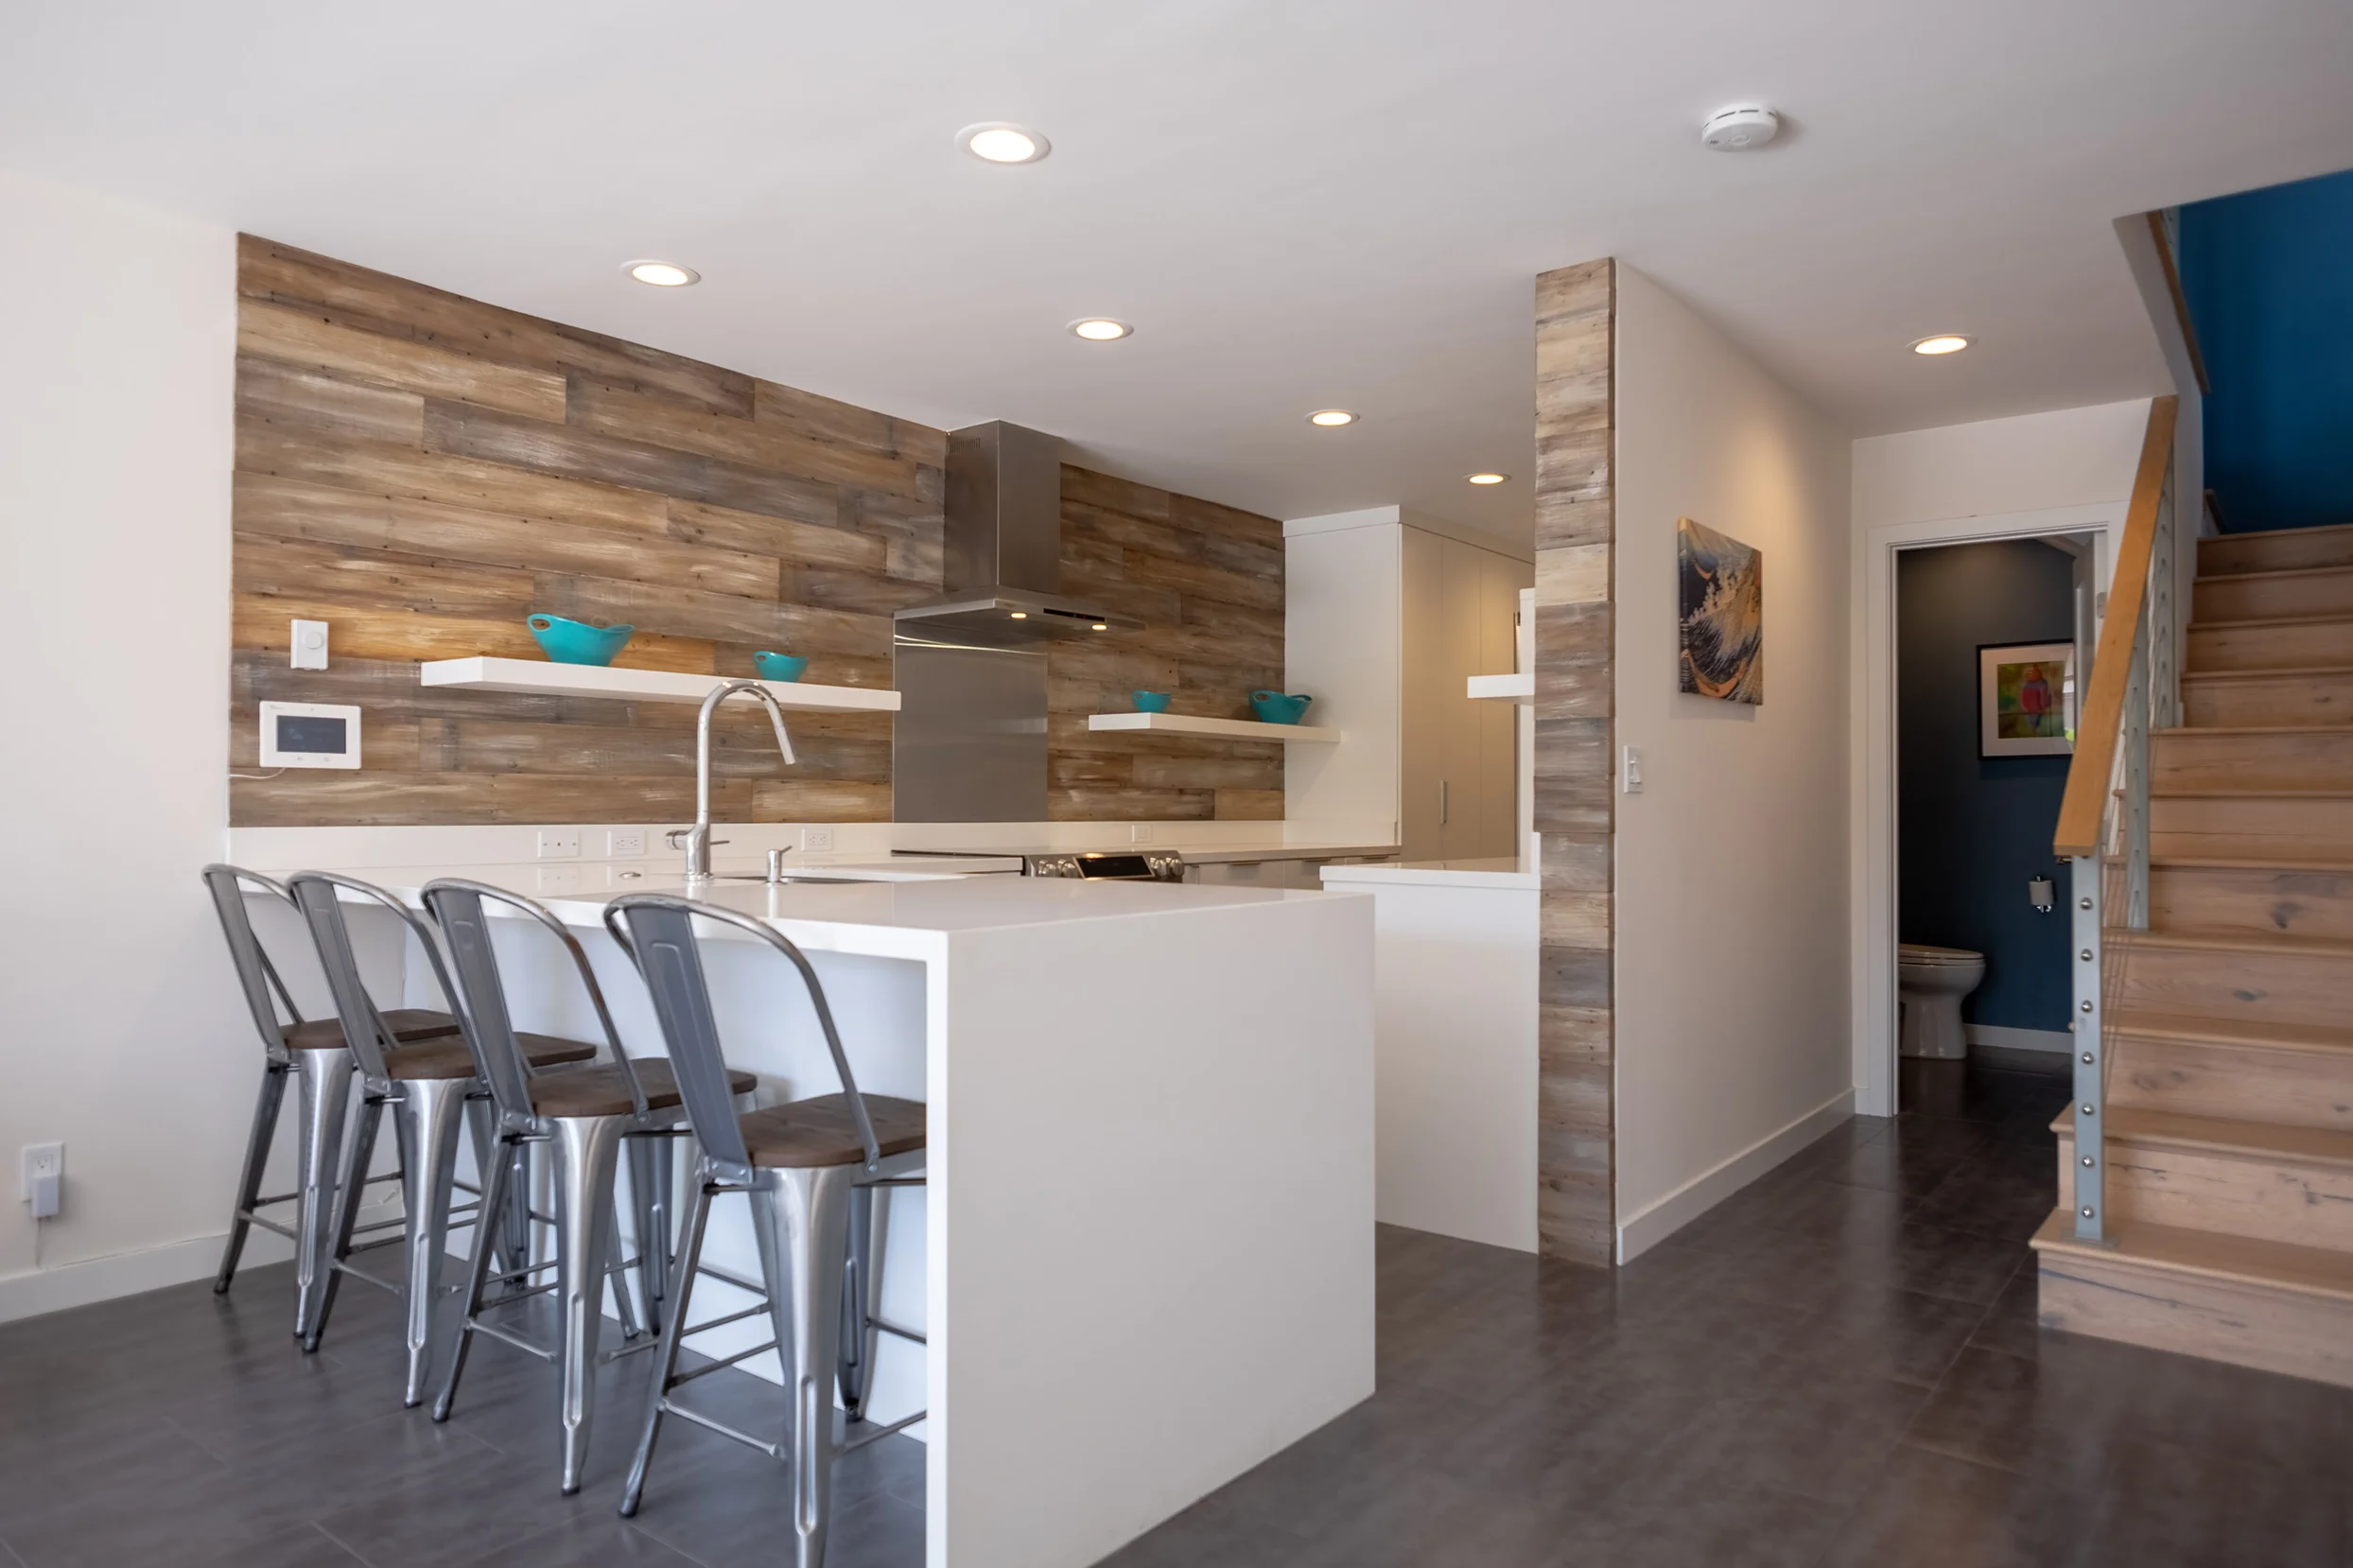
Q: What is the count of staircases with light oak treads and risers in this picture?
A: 1